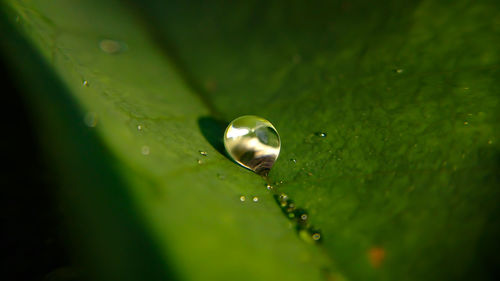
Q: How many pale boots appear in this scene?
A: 0